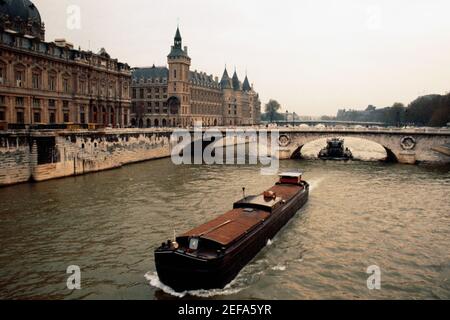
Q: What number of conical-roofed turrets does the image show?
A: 3